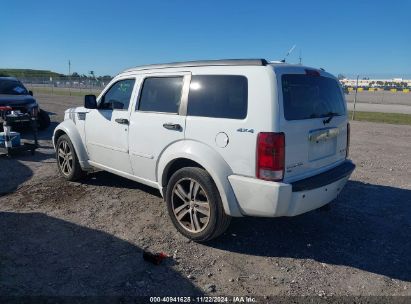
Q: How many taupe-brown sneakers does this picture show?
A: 0